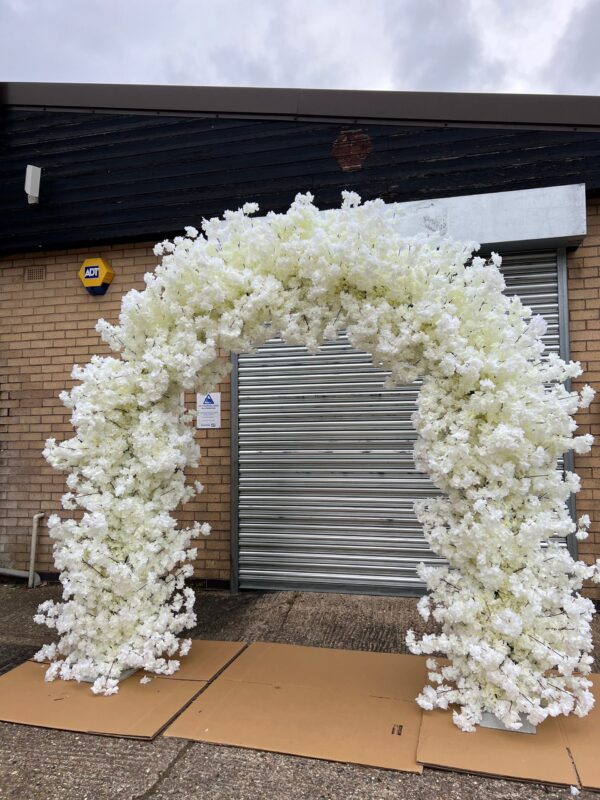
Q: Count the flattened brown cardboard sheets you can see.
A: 3